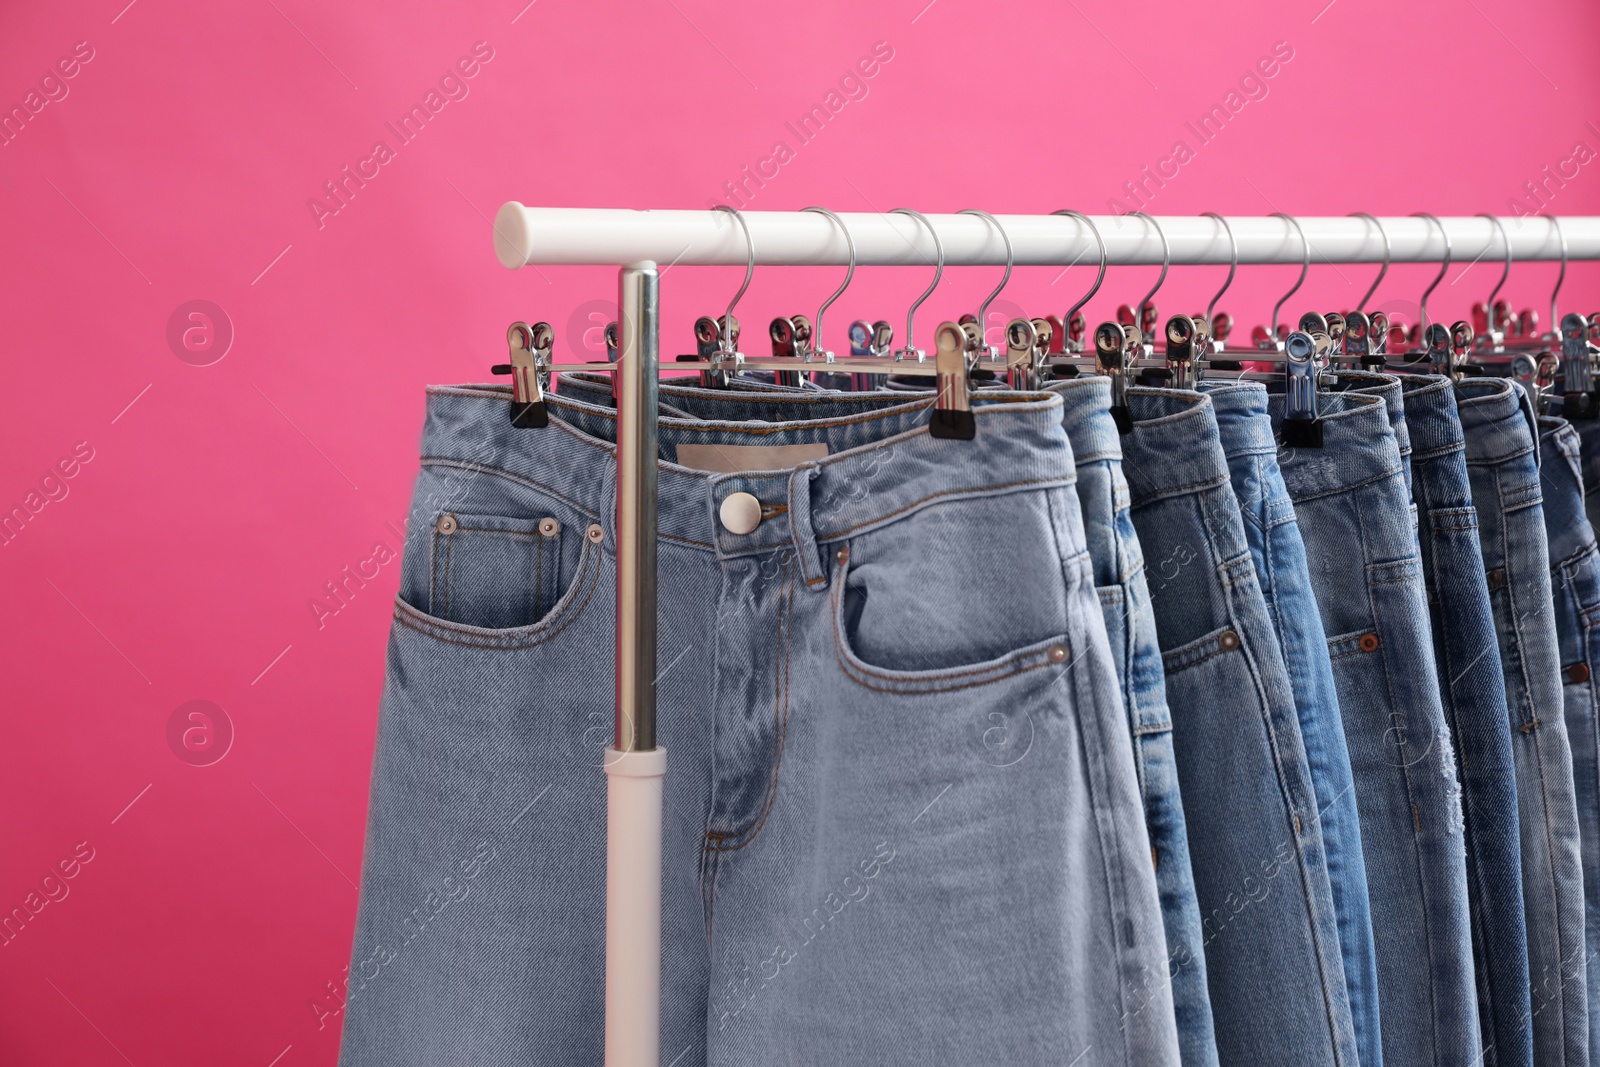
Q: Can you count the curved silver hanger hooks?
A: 12